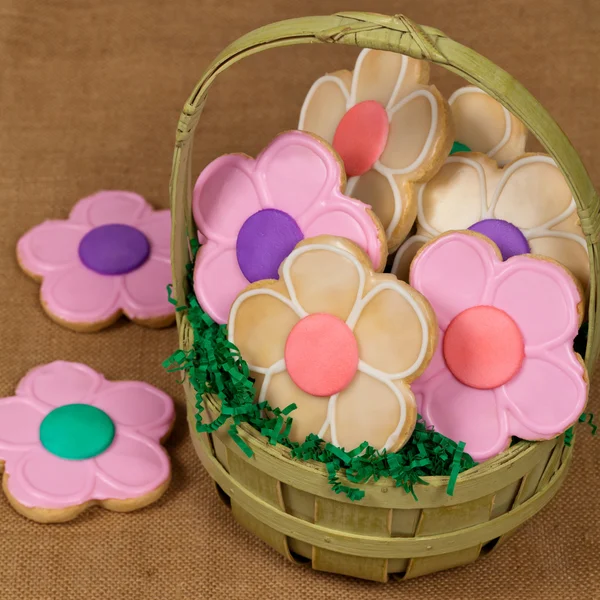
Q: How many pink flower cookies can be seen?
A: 4